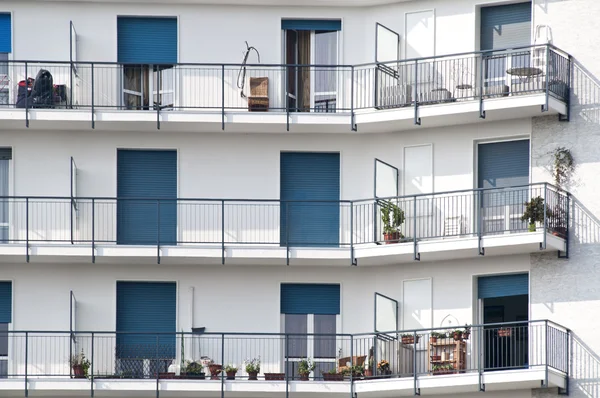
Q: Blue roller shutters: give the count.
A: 11